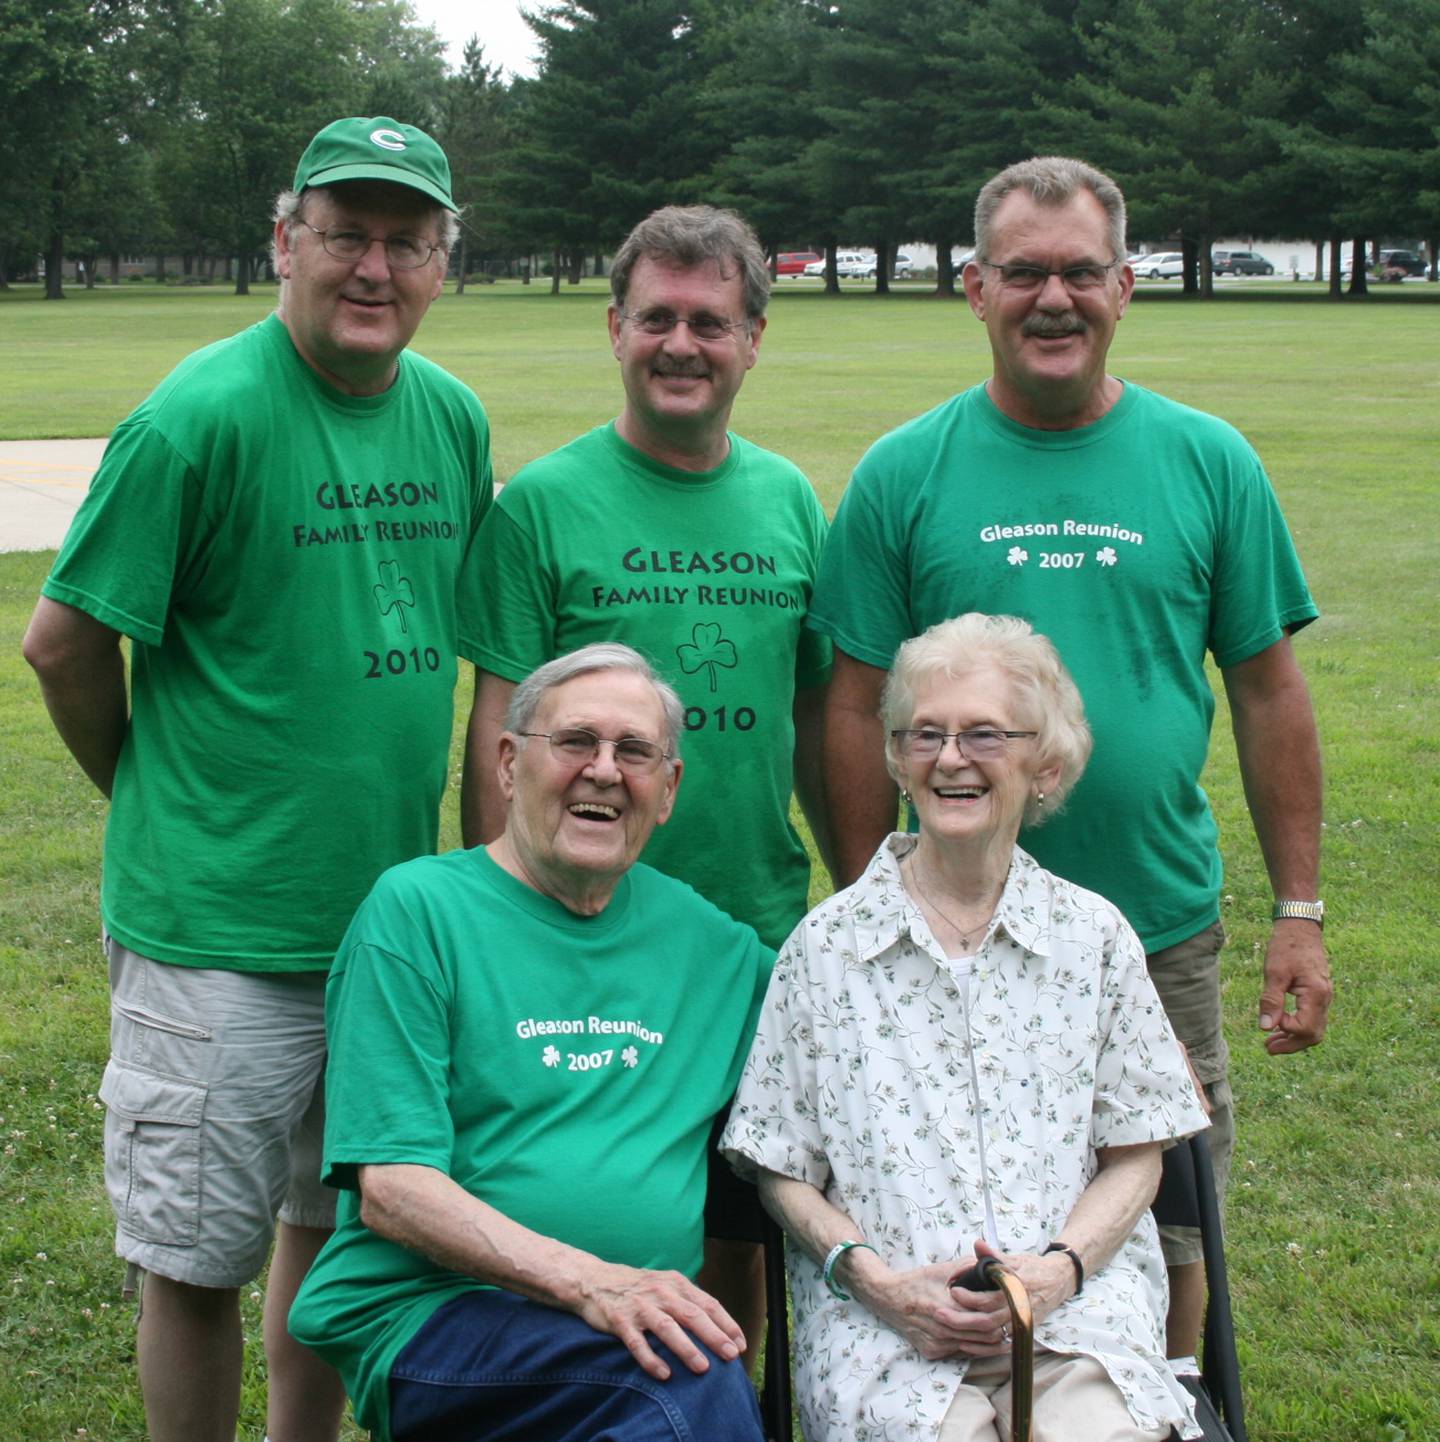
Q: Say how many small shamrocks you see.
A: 4